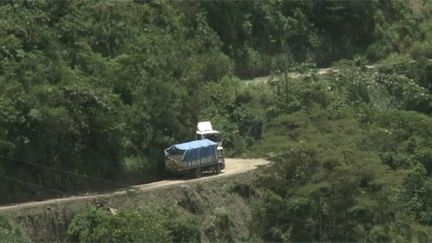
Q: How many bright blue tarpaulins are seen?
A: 1